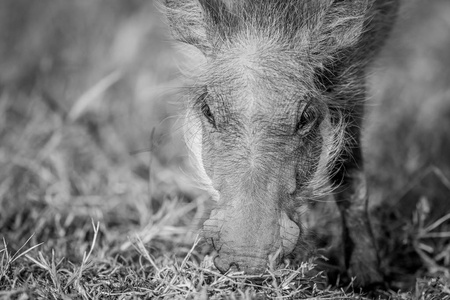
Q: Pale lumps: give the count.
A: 2